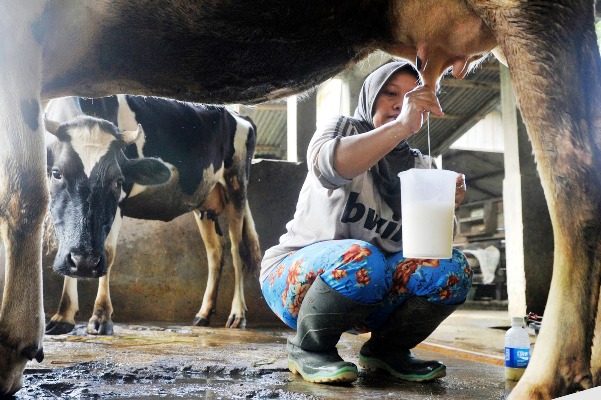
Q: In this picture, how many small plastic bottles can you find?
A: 1